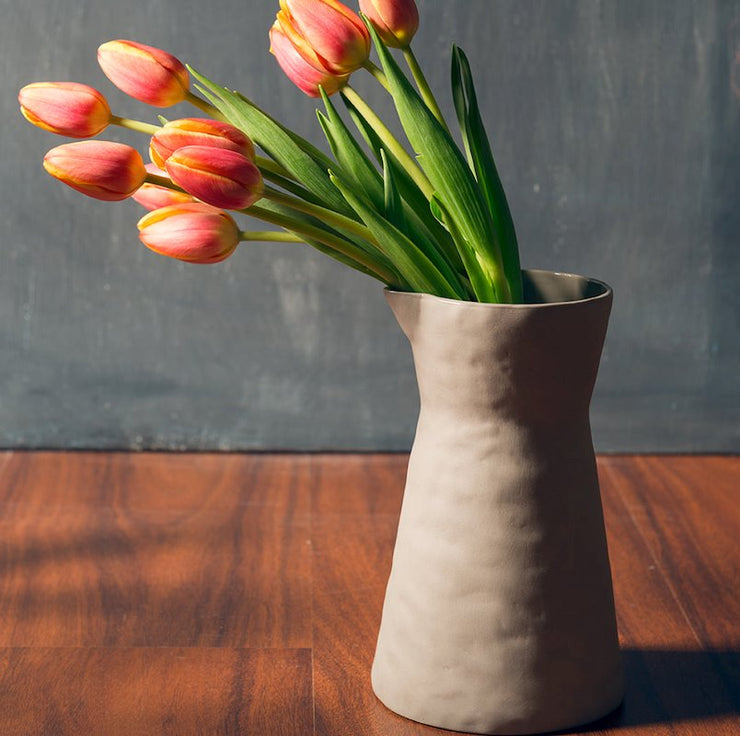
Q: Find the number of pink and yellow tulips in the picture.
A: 10